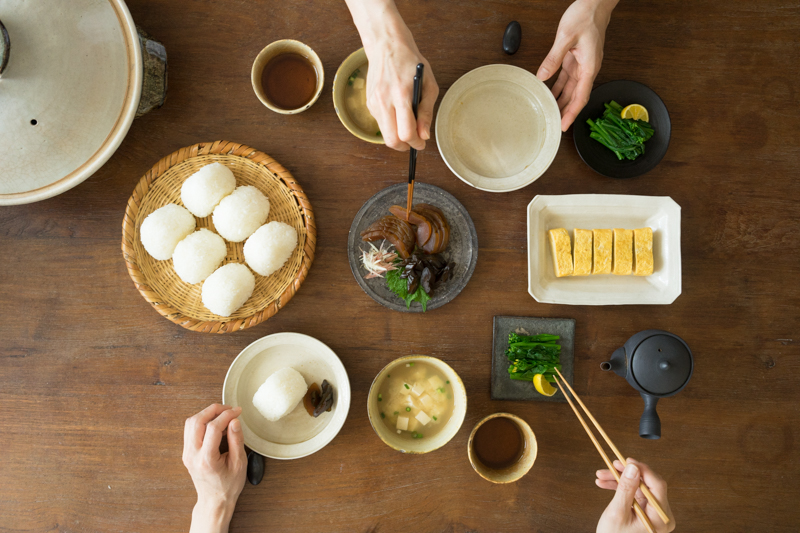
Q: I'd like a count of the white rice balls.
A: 7